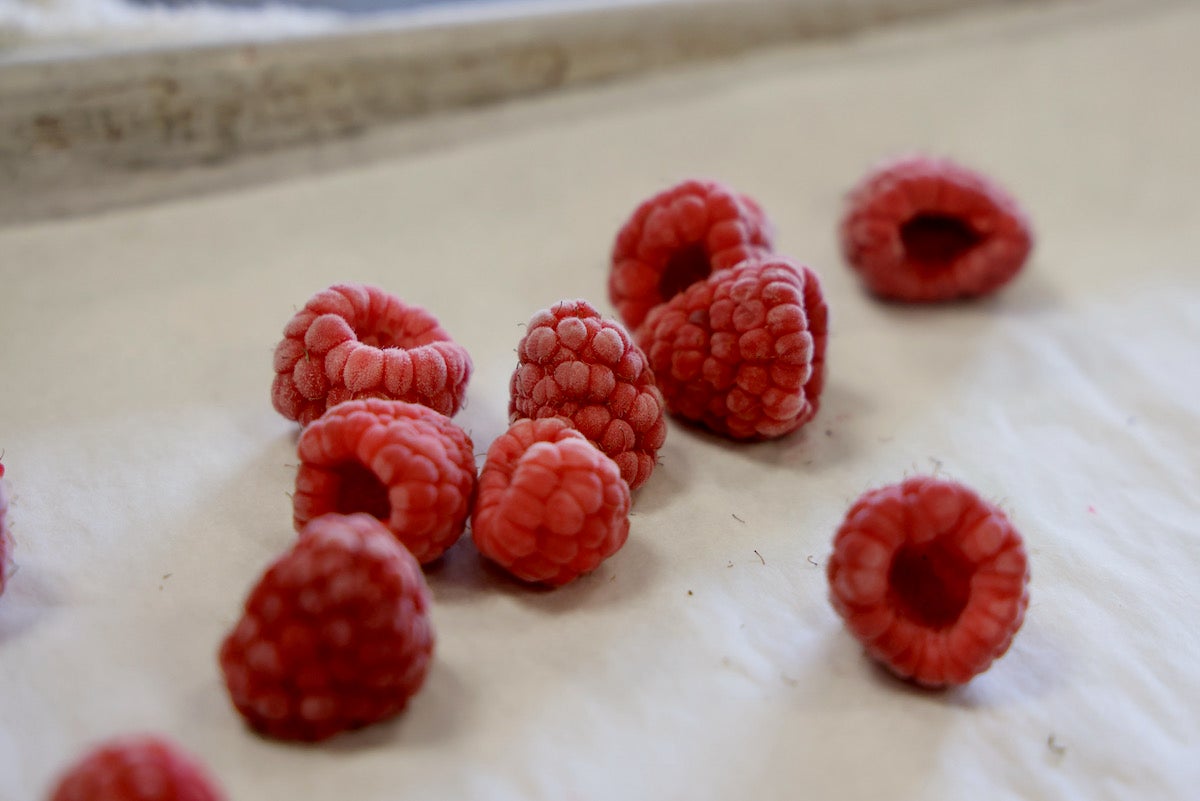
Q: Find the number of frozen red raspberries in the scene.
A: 11